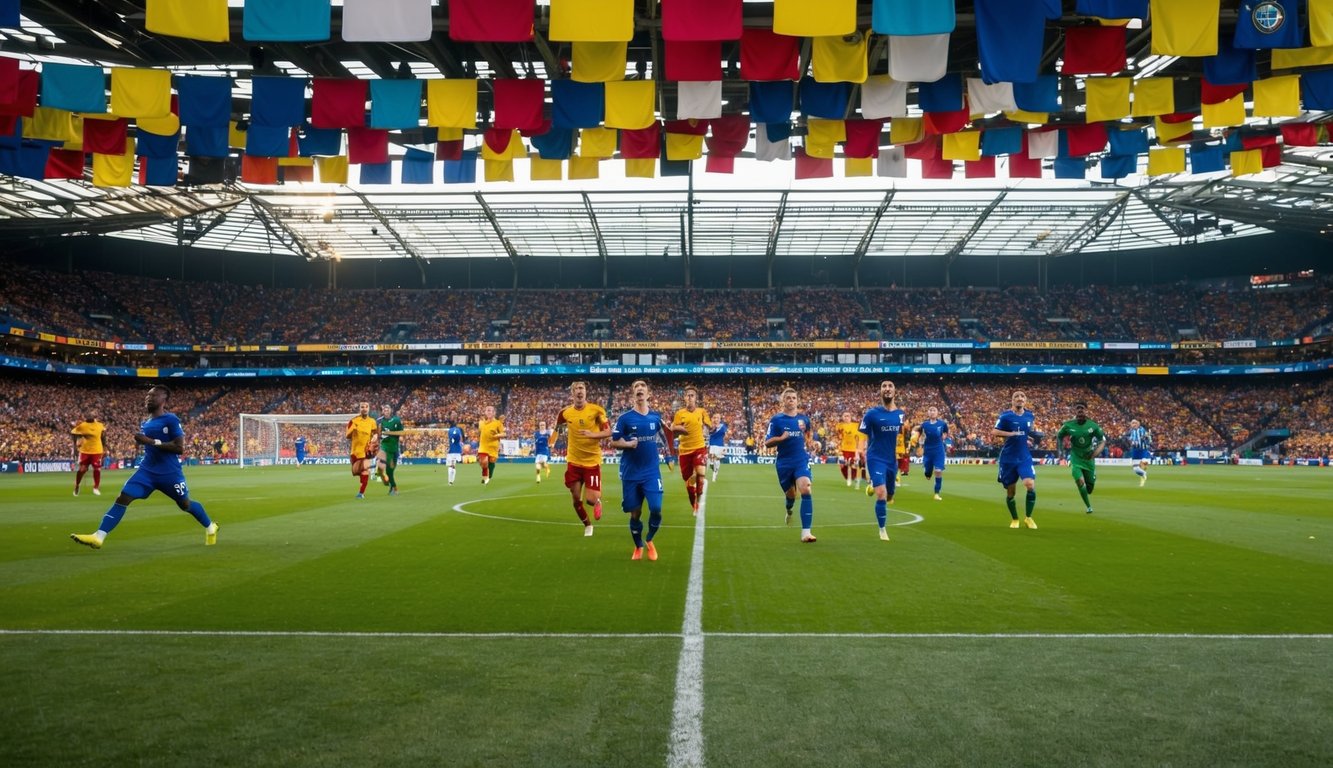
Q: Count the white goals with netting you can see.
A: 1